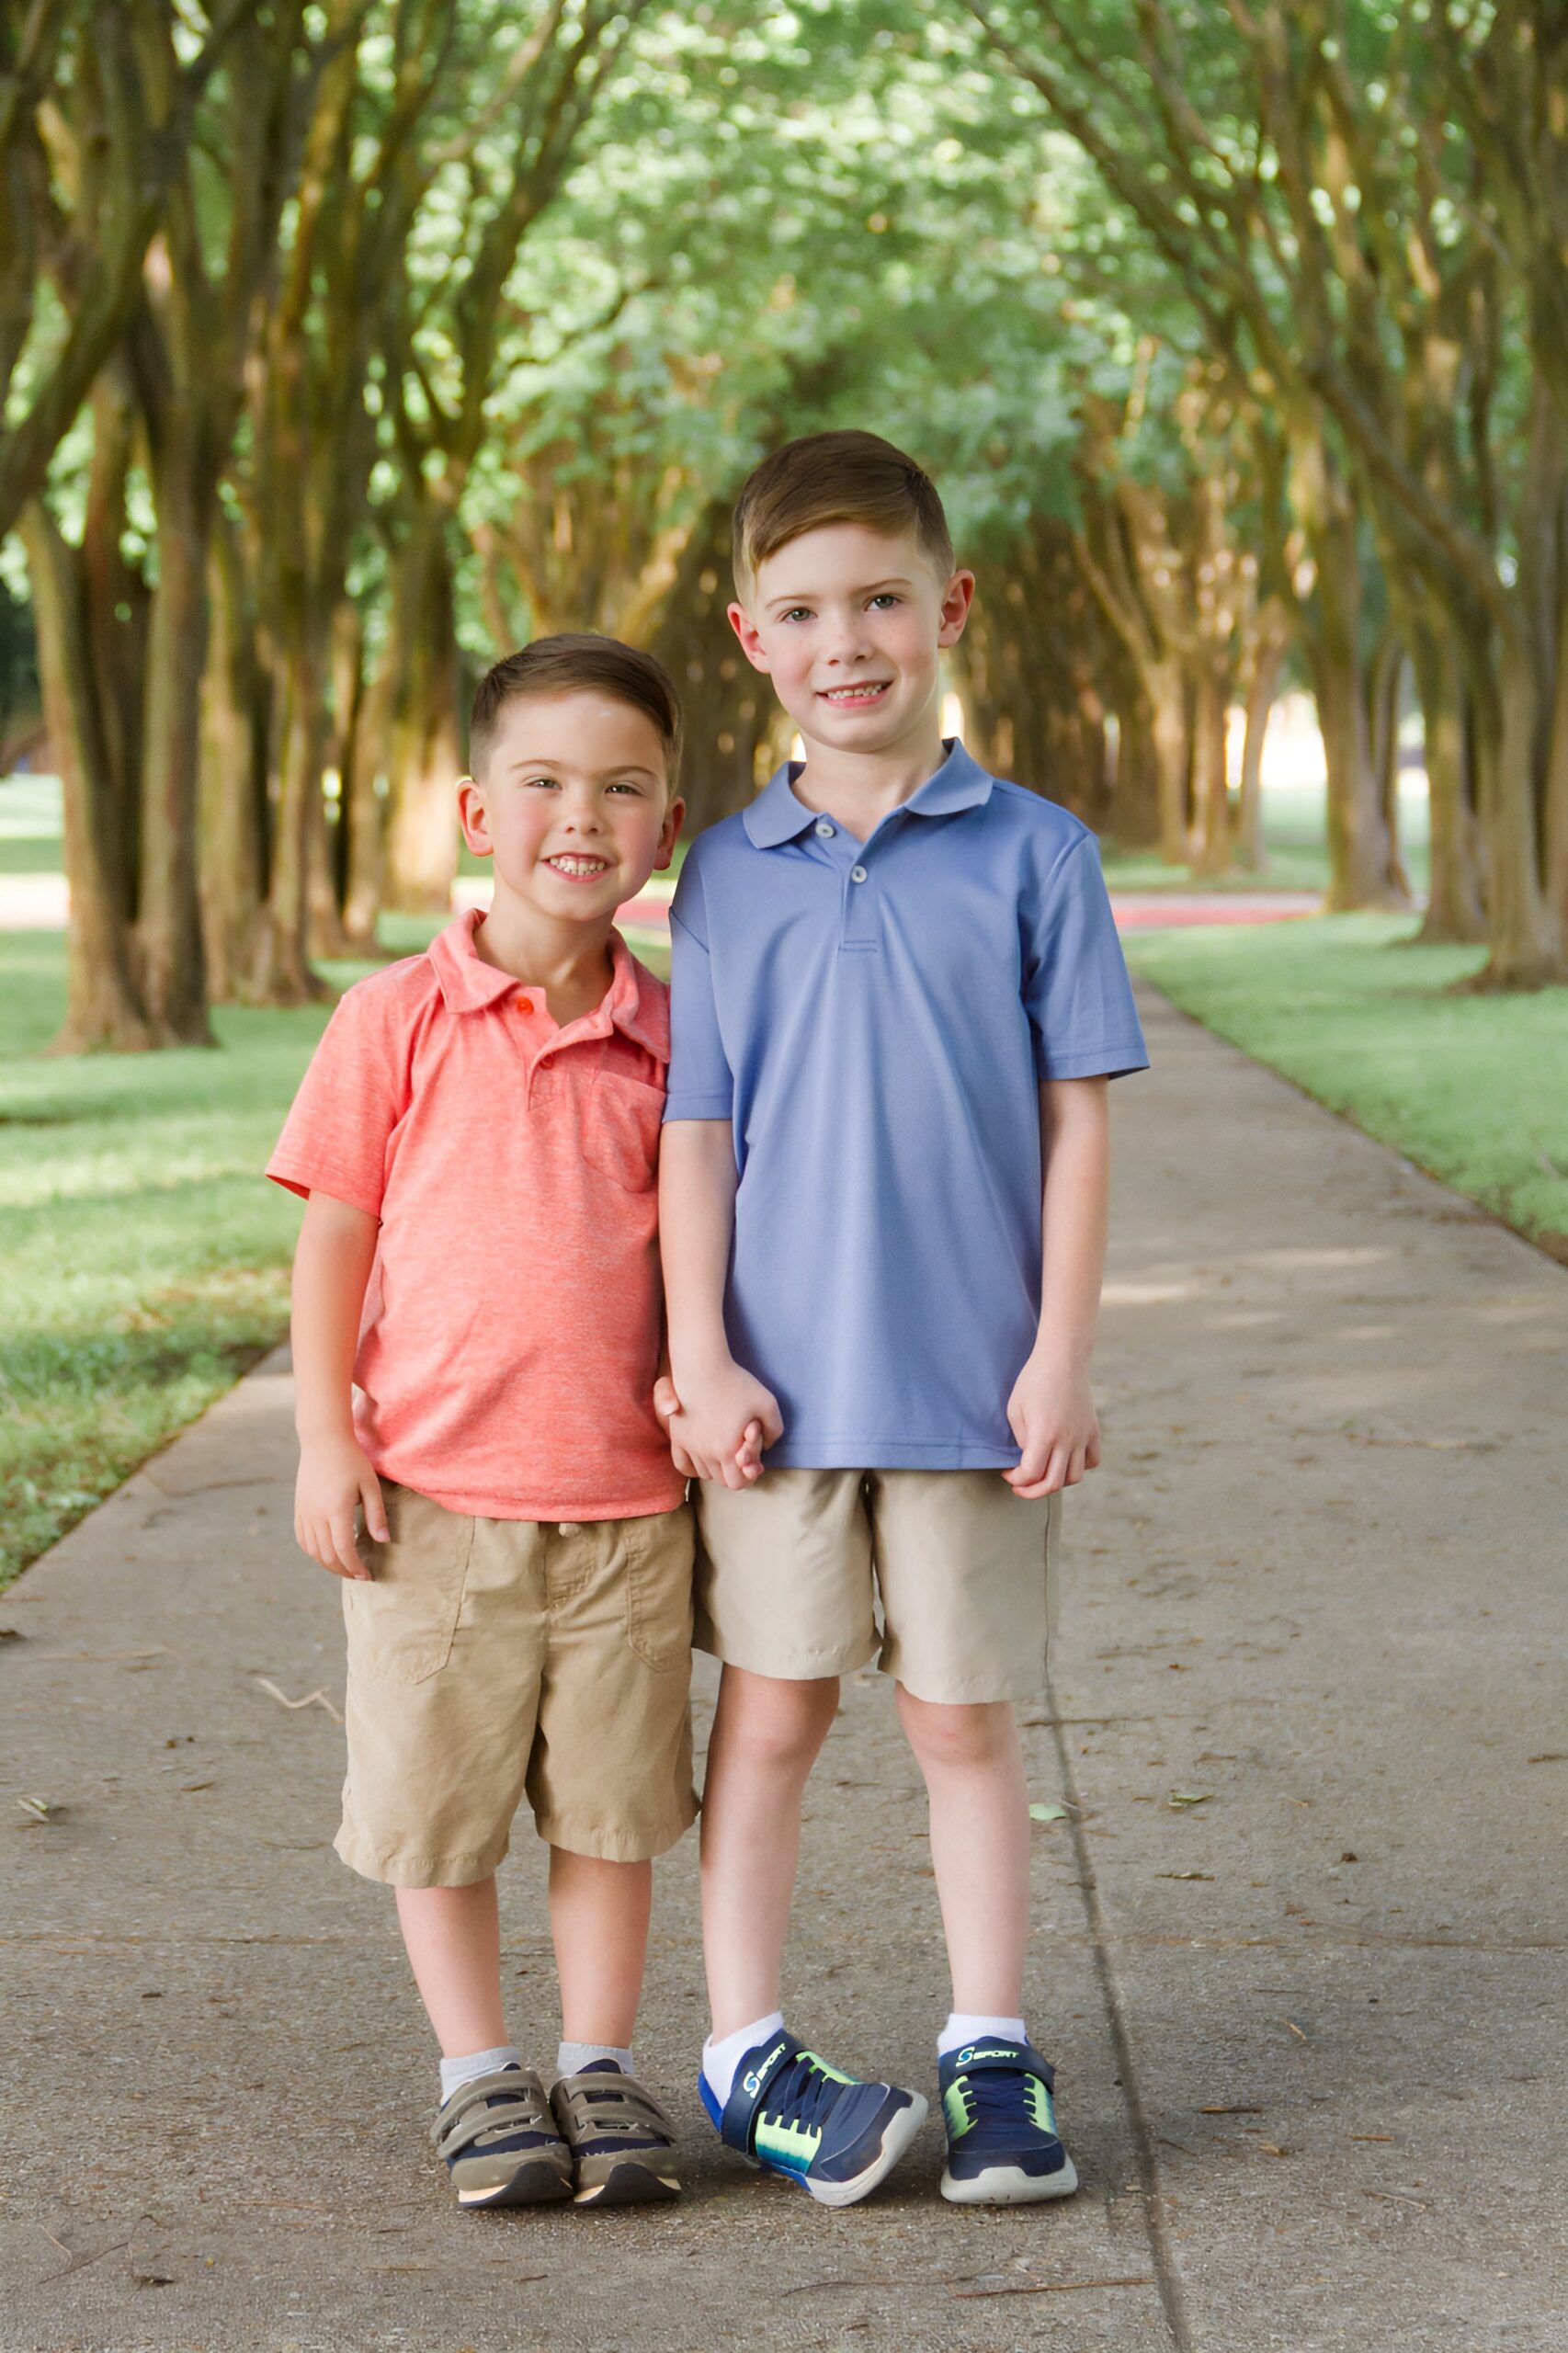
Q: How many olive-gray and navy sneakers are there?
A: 2